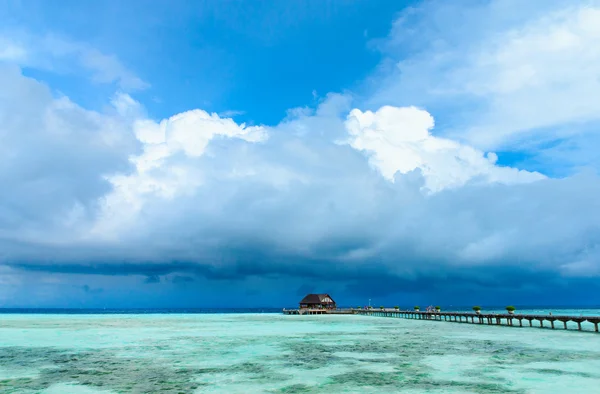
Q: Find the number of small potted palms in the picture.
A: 8